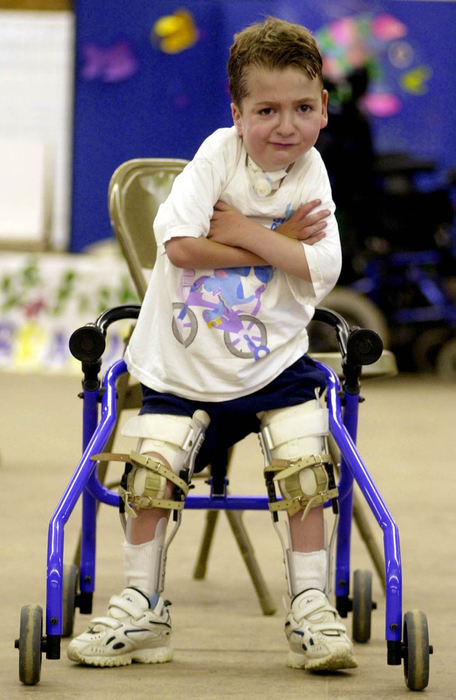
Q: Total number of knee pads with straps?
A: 2